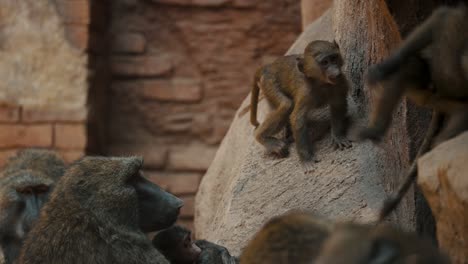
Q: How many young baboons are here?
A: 2